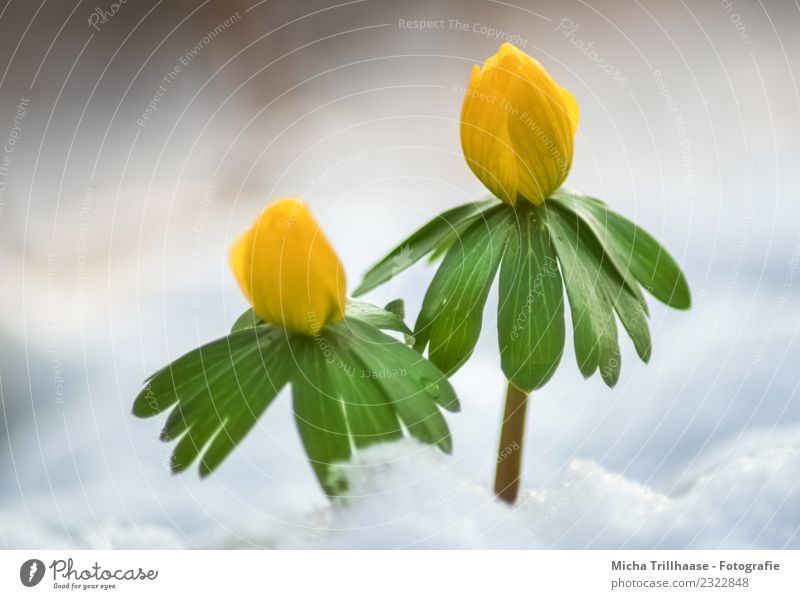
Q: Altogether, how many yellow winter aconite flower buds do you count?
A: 2